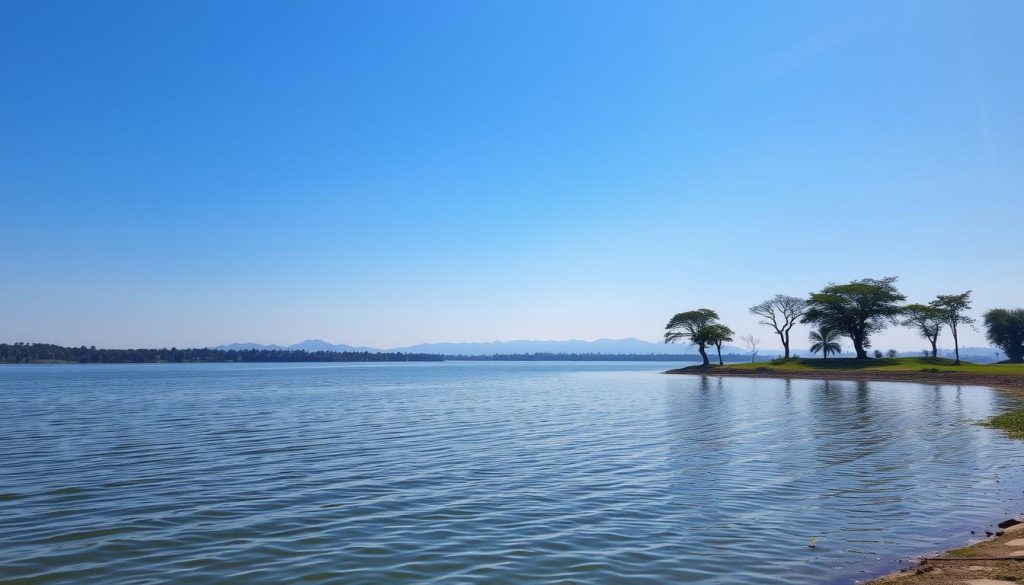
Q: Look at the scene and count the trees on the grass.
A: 9